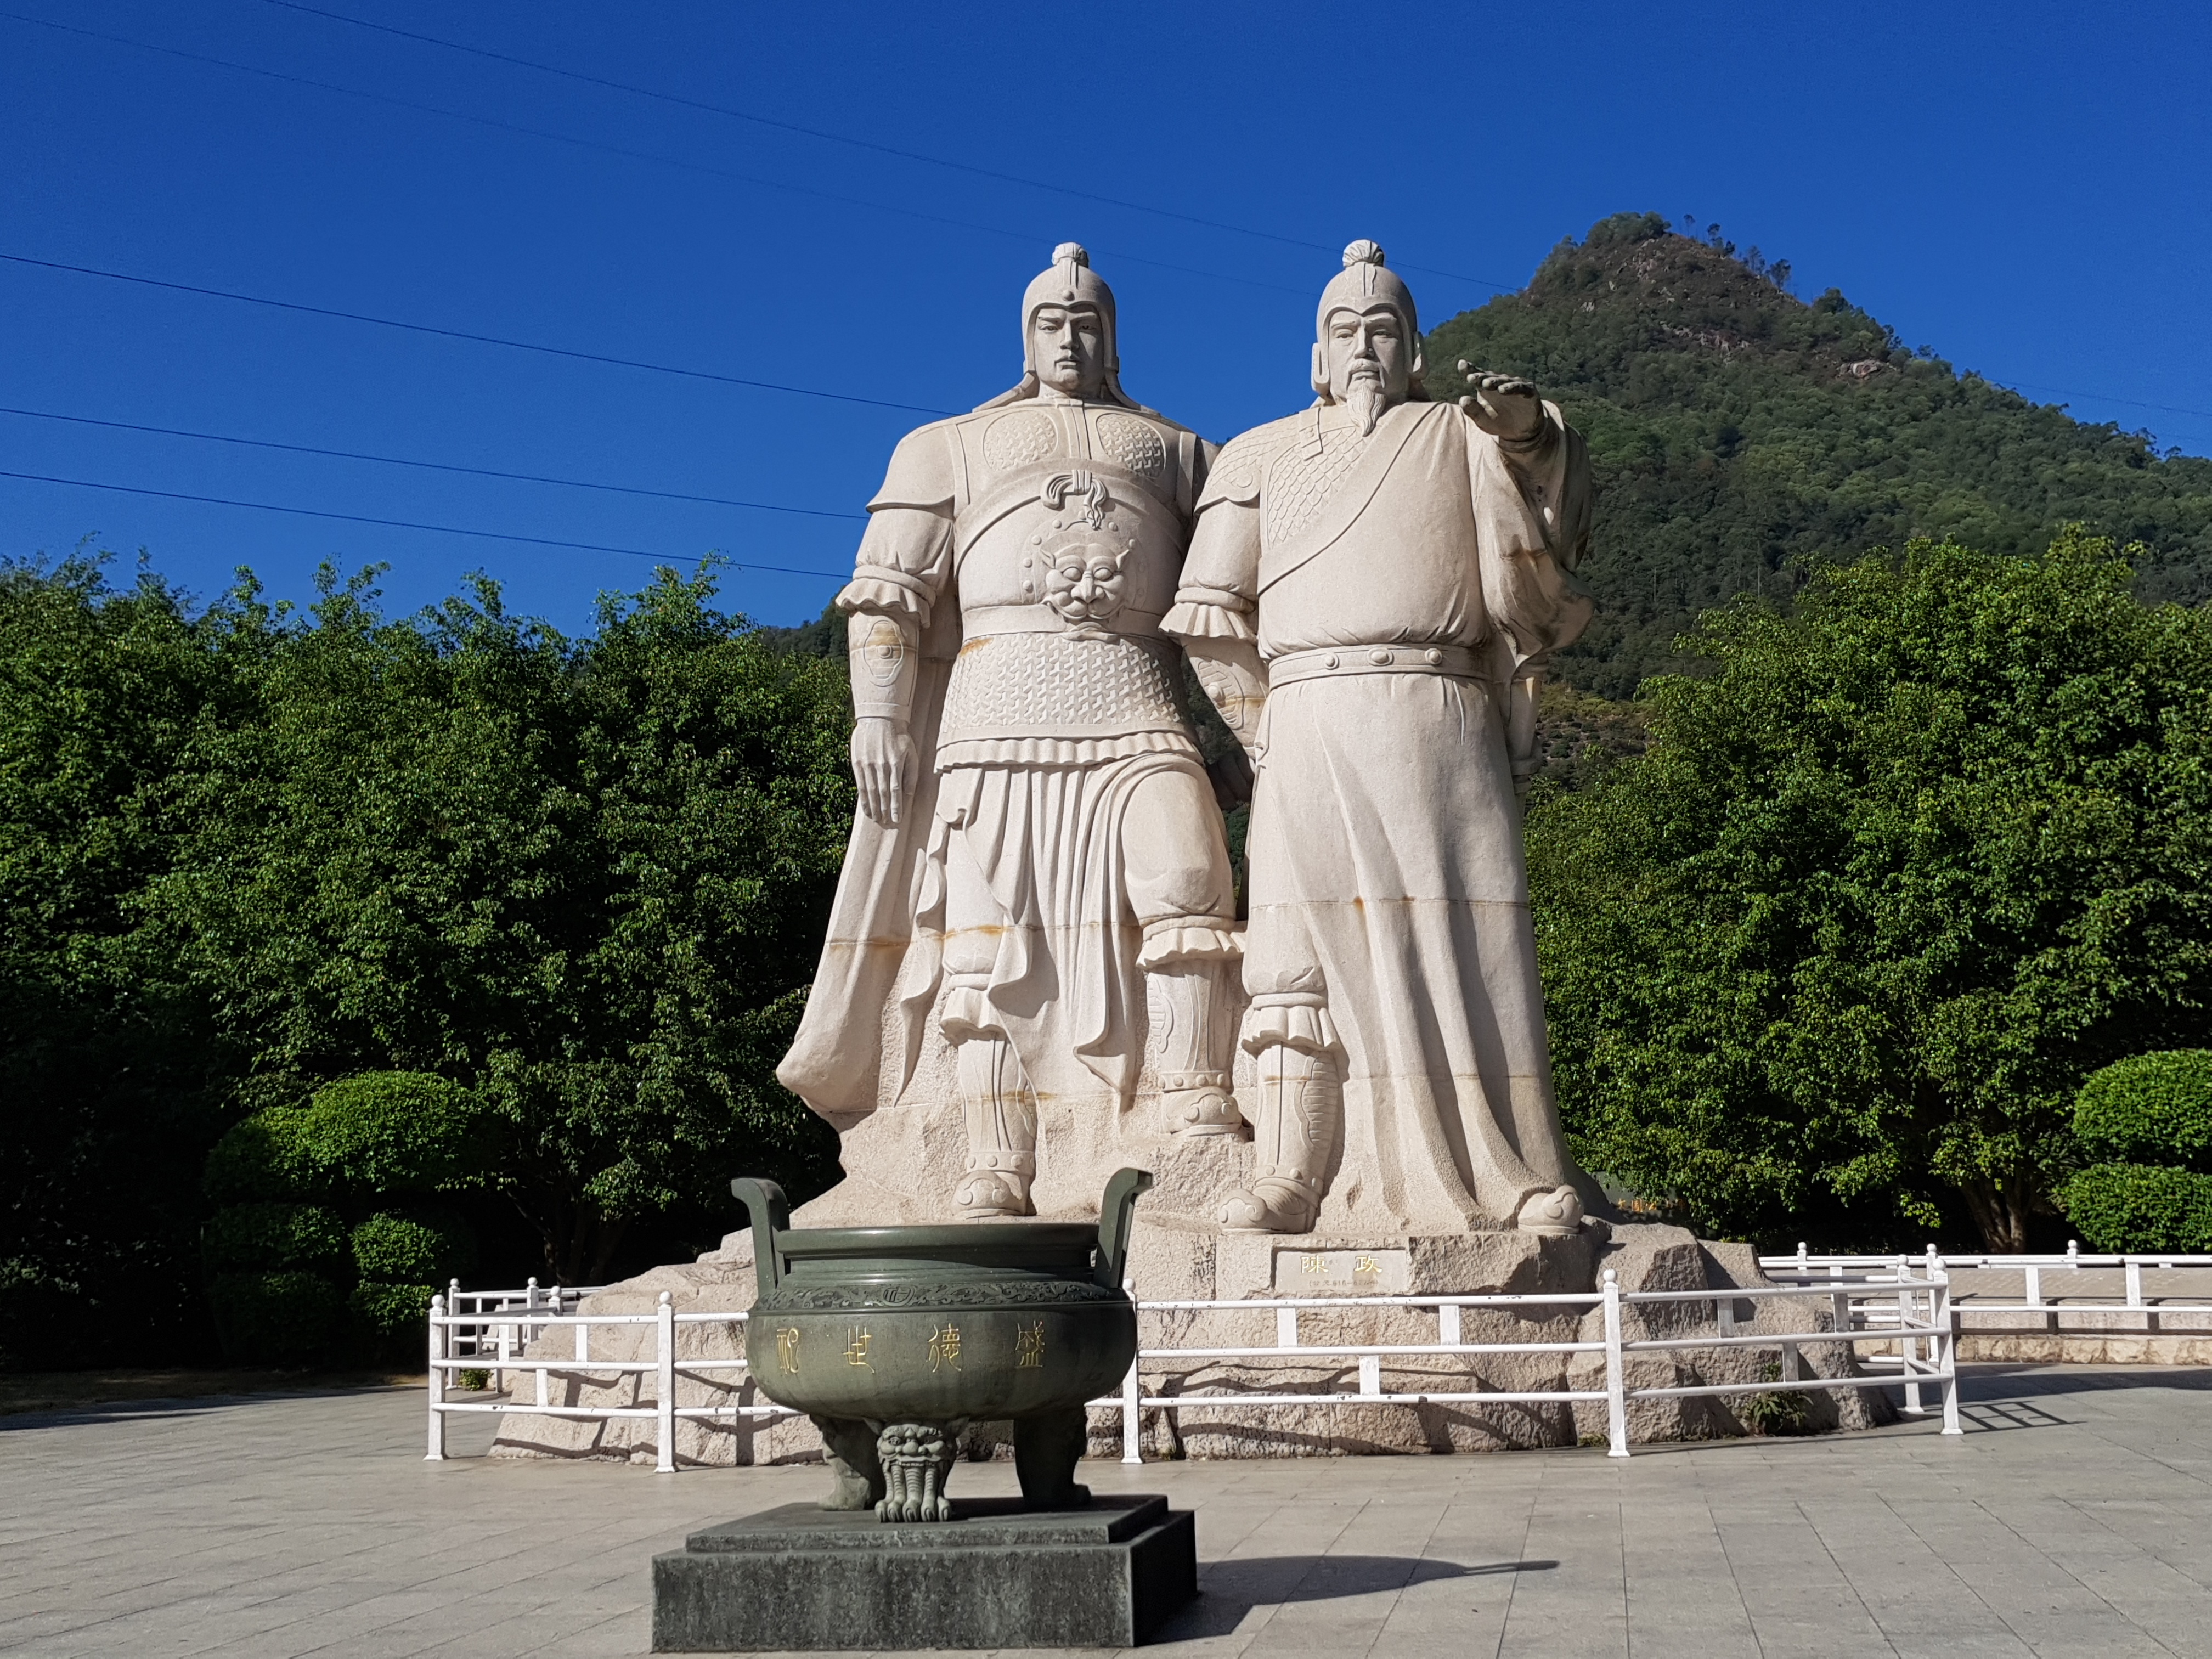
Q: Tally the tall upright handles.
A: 2